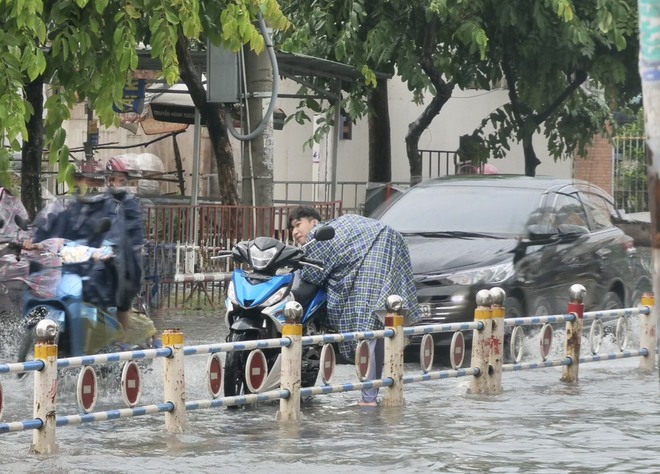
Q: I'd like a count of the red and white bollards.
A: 1